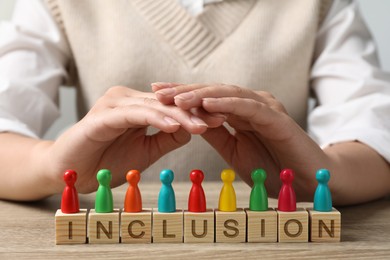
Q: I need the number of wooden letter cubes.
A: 9